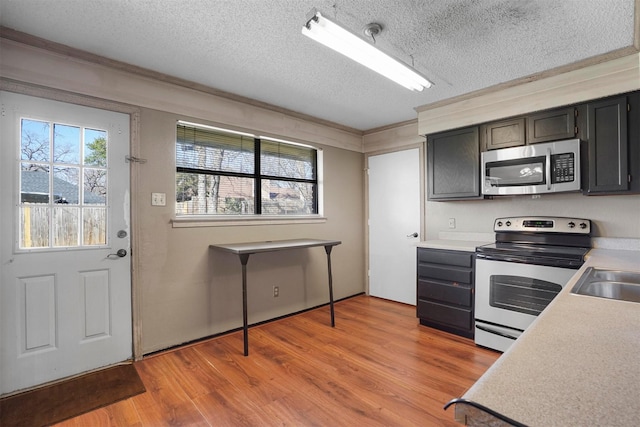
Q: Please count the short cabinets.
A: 2